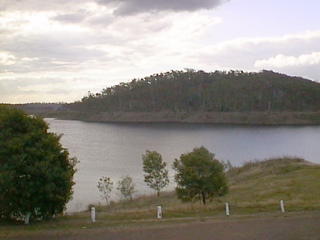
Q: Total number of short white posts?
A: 5